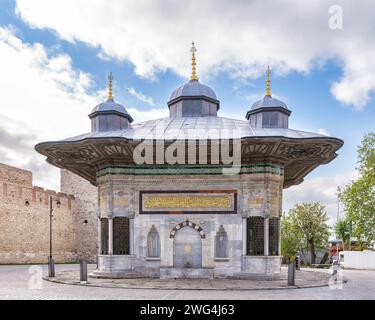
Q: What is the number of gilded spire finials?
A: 3